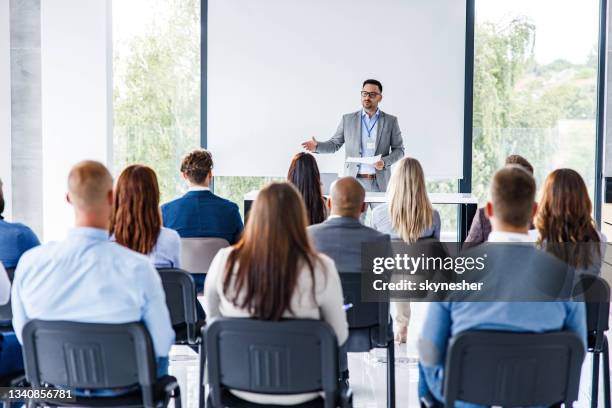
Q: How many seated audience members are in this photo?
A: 11